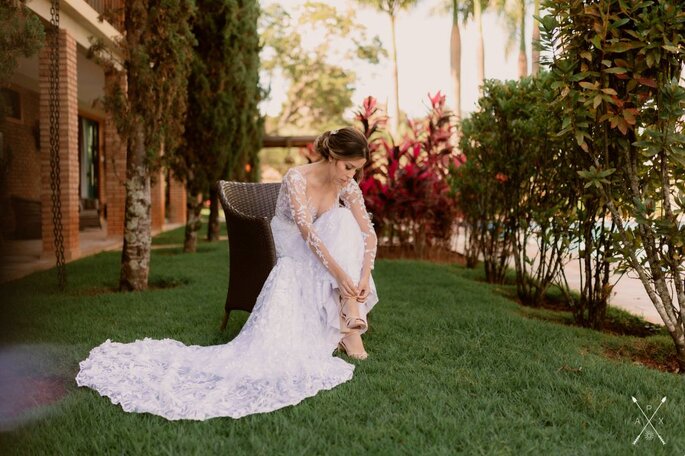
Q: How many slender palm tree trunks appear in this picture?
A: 5